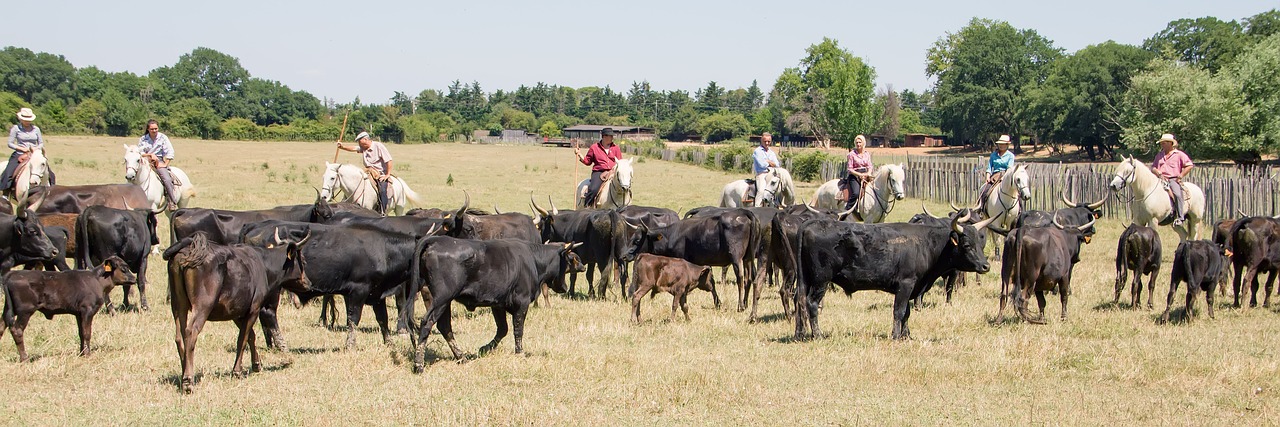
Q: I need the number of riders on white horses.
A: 8